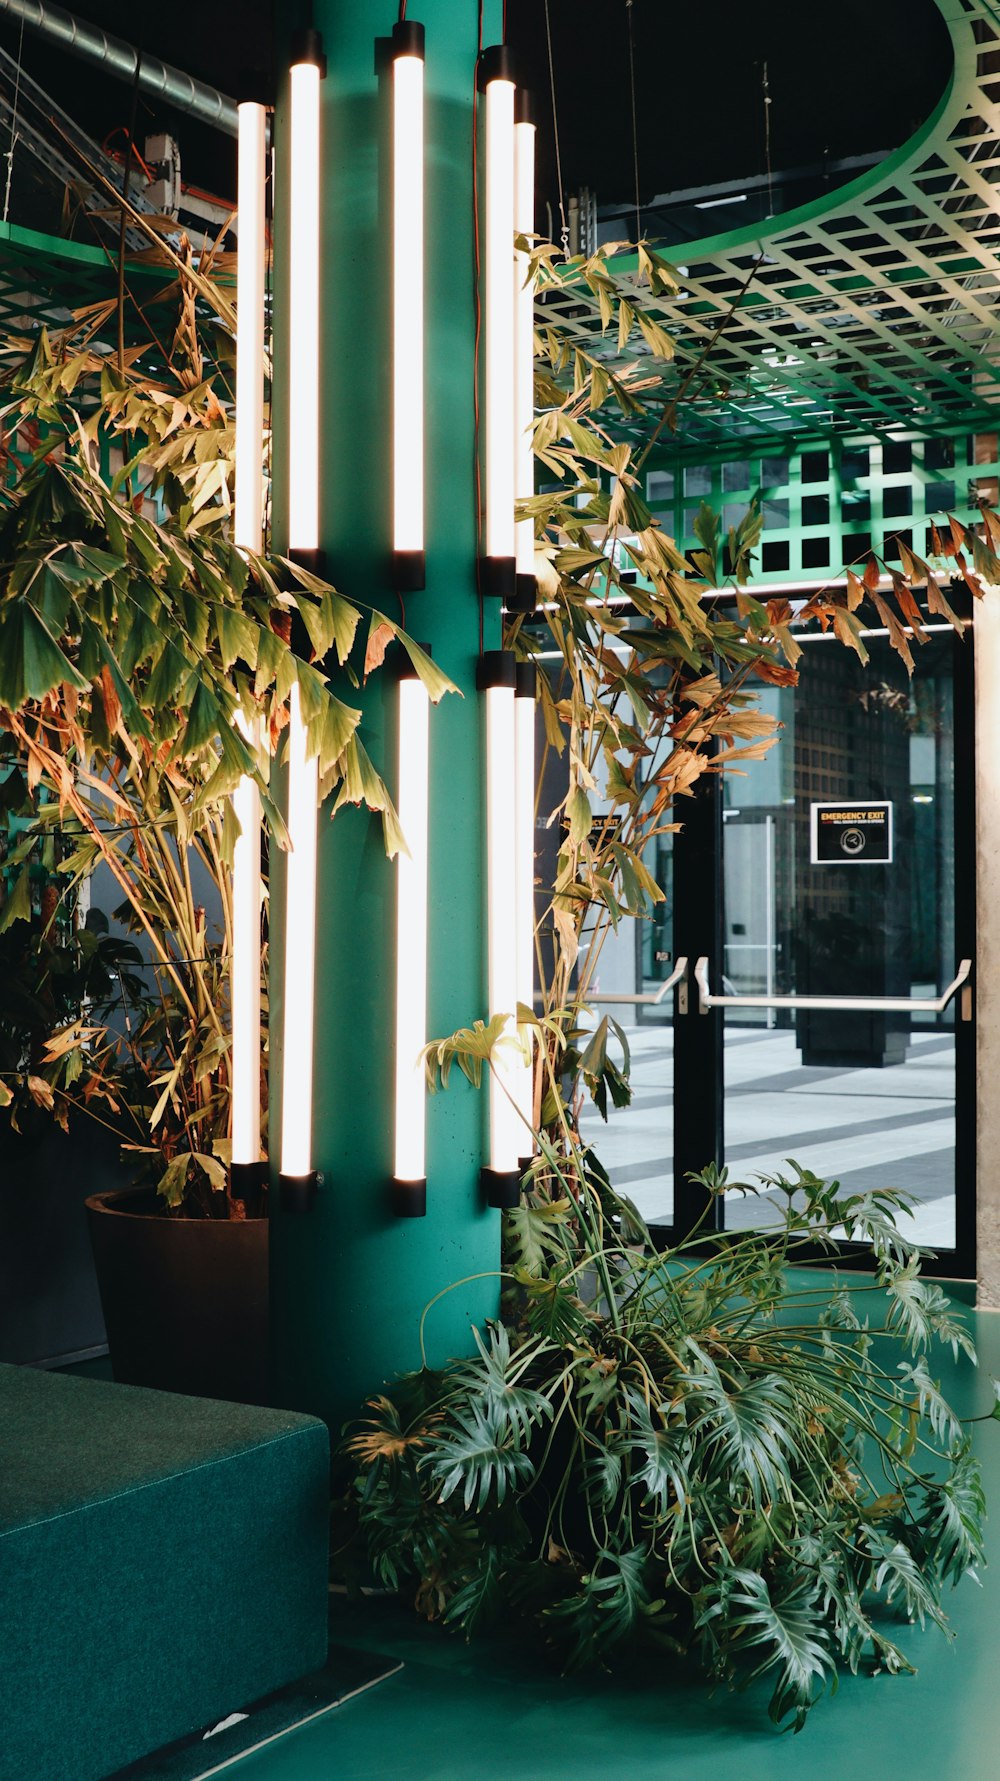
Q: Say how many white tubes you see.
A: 10